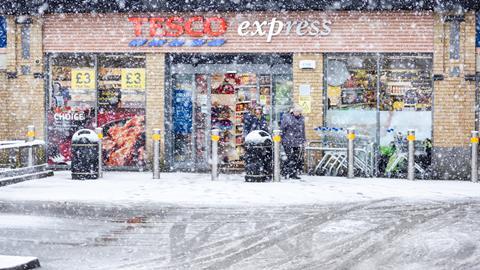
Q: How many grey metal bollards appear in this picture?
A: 8